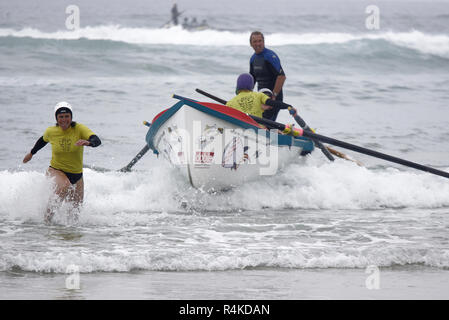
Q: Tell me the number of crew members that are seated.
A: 2